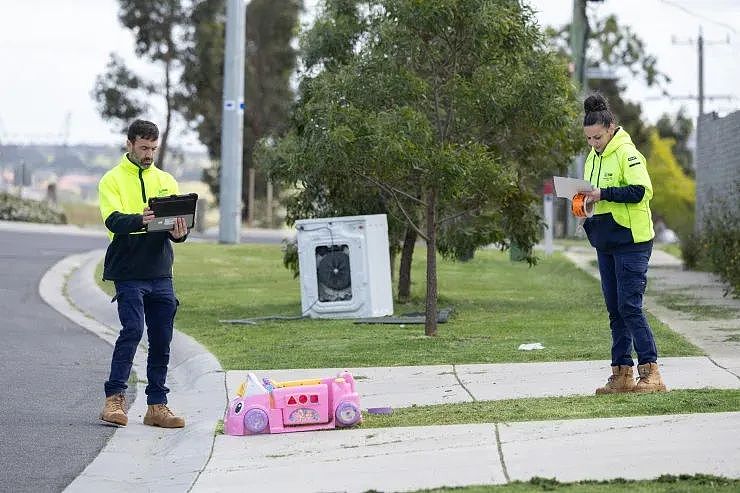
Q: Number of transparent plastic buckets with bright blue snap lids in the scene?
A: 0